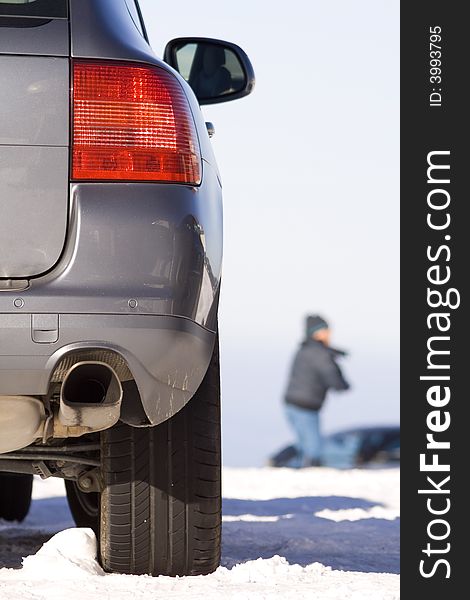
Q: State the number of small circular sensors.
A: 2